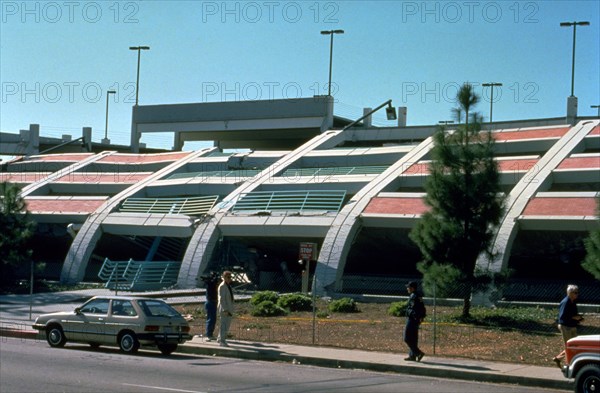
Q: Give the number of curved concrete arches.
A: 5